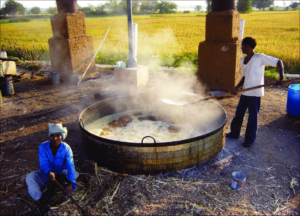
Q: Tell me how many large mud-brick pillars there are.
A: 2